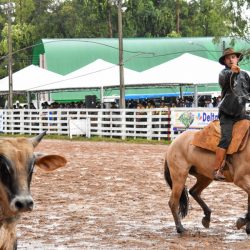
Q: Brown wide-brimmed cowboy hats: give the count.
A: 1